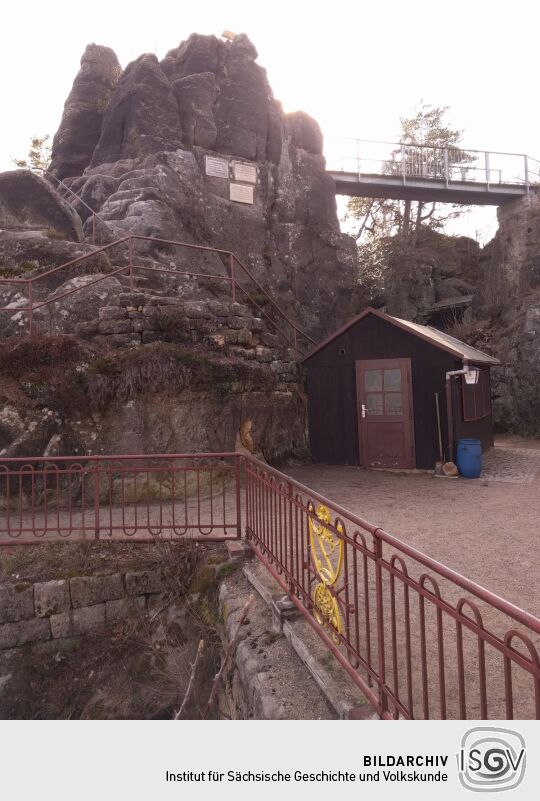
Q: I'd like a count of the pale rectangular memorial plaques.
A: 3